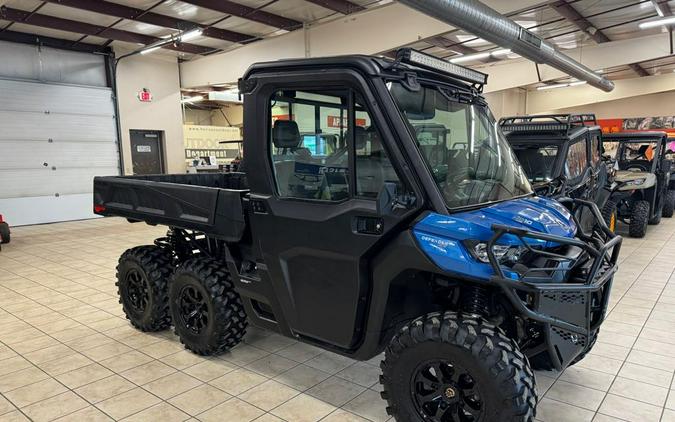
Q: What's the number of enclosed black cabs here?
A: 2